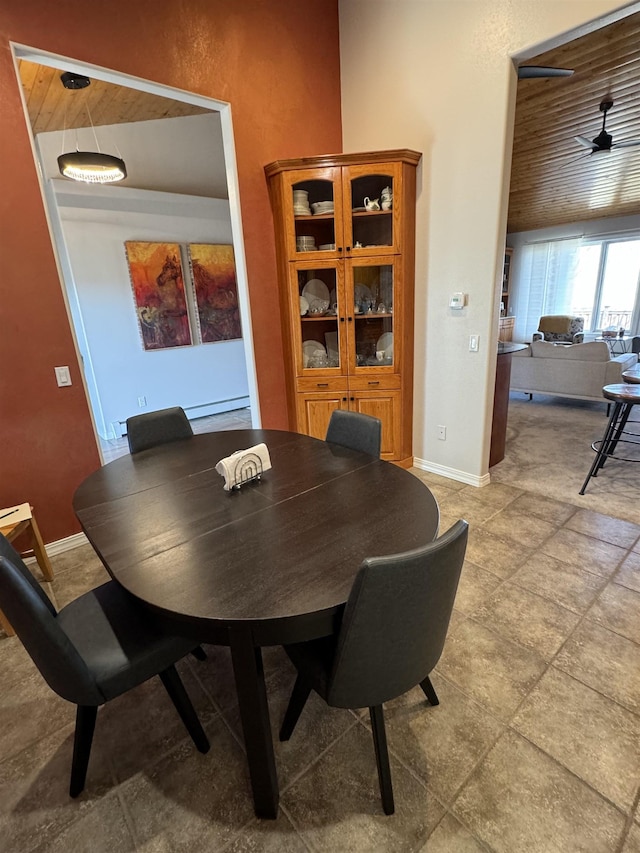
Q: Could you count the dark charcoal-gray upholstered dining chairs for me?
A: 4